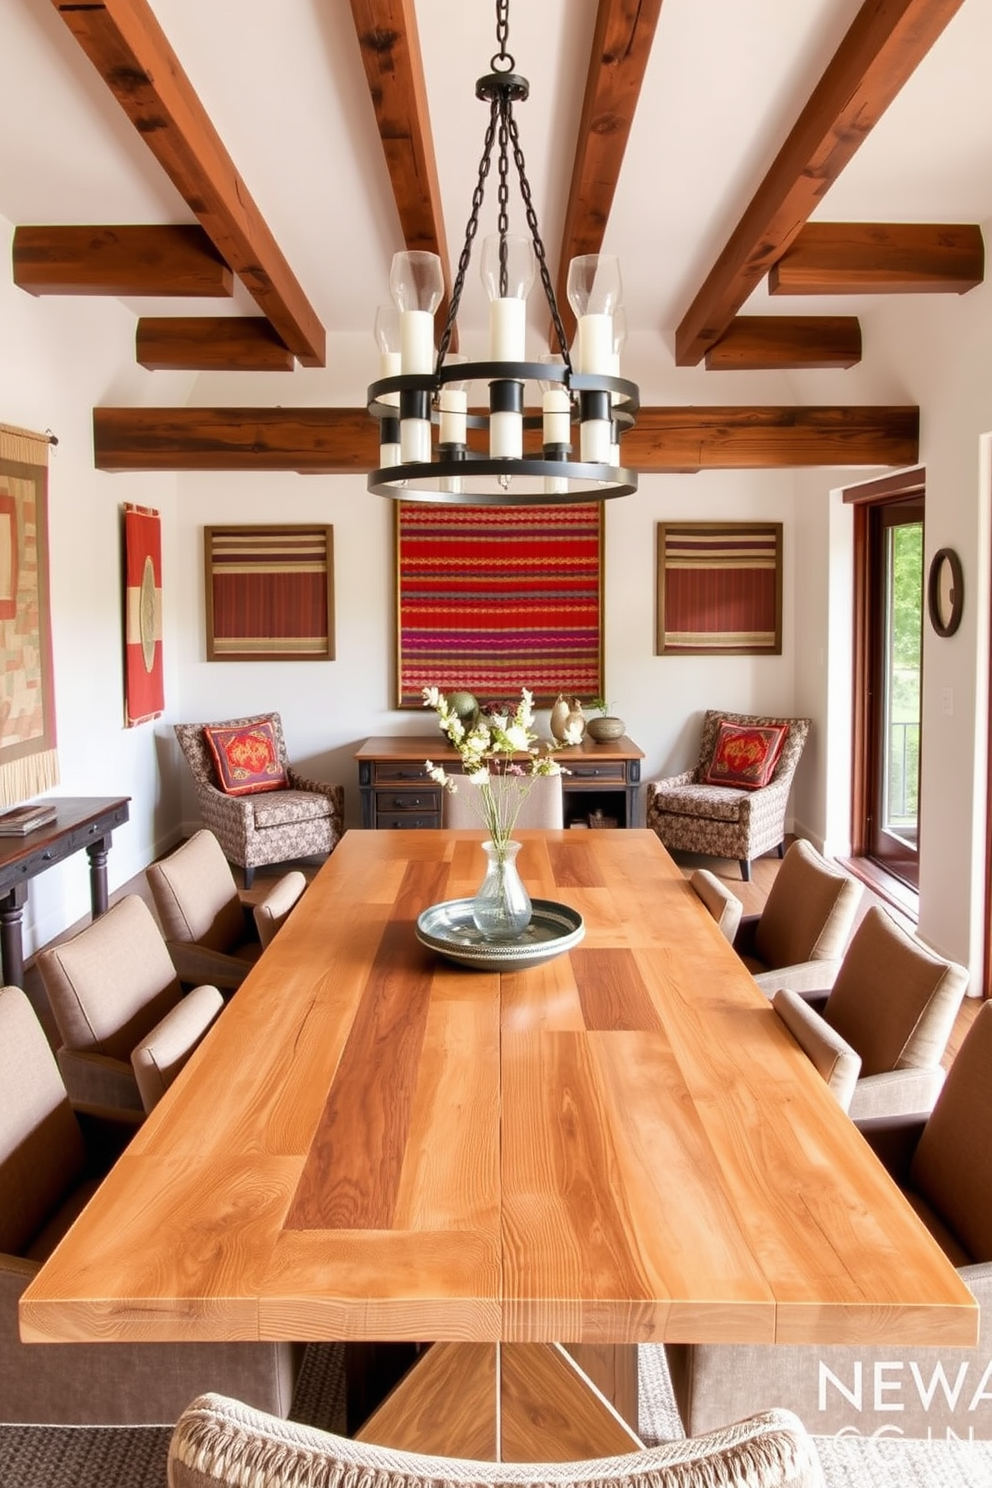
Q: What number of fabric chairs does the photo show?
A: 10